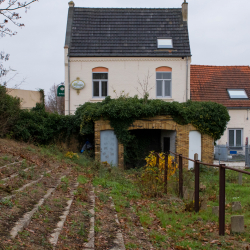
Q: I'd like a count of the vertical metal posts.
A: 5